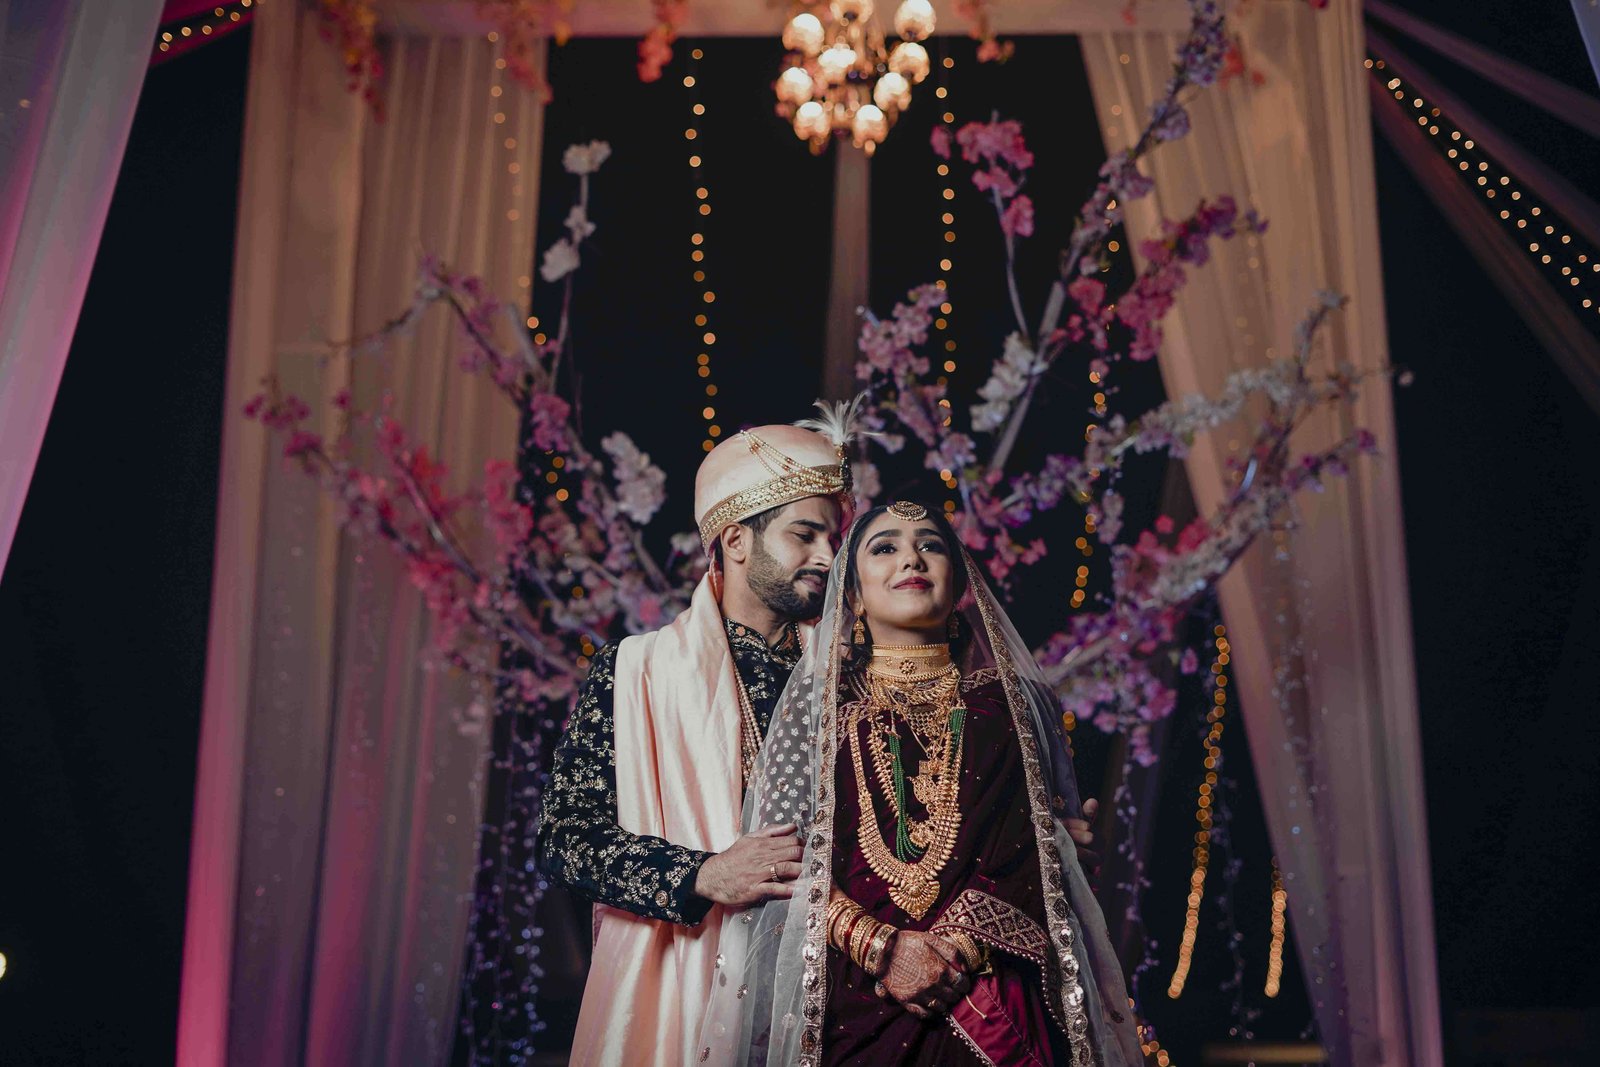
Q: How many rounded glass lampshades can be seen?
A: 9